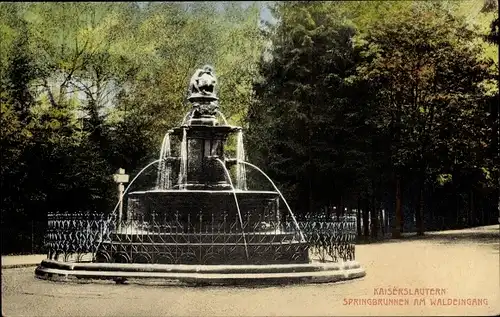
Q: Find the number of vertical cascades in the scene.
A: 3